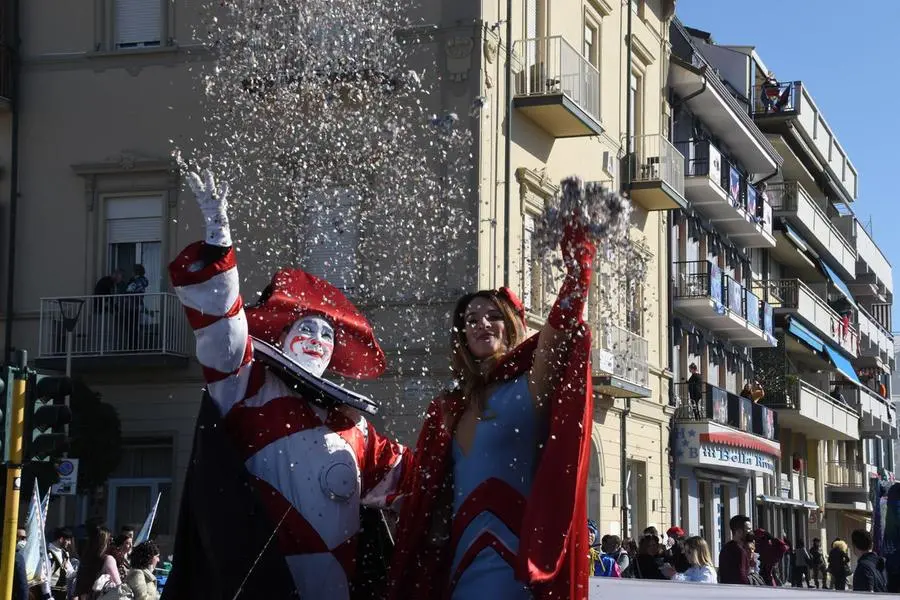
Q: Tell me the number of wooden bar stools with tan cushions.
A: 0